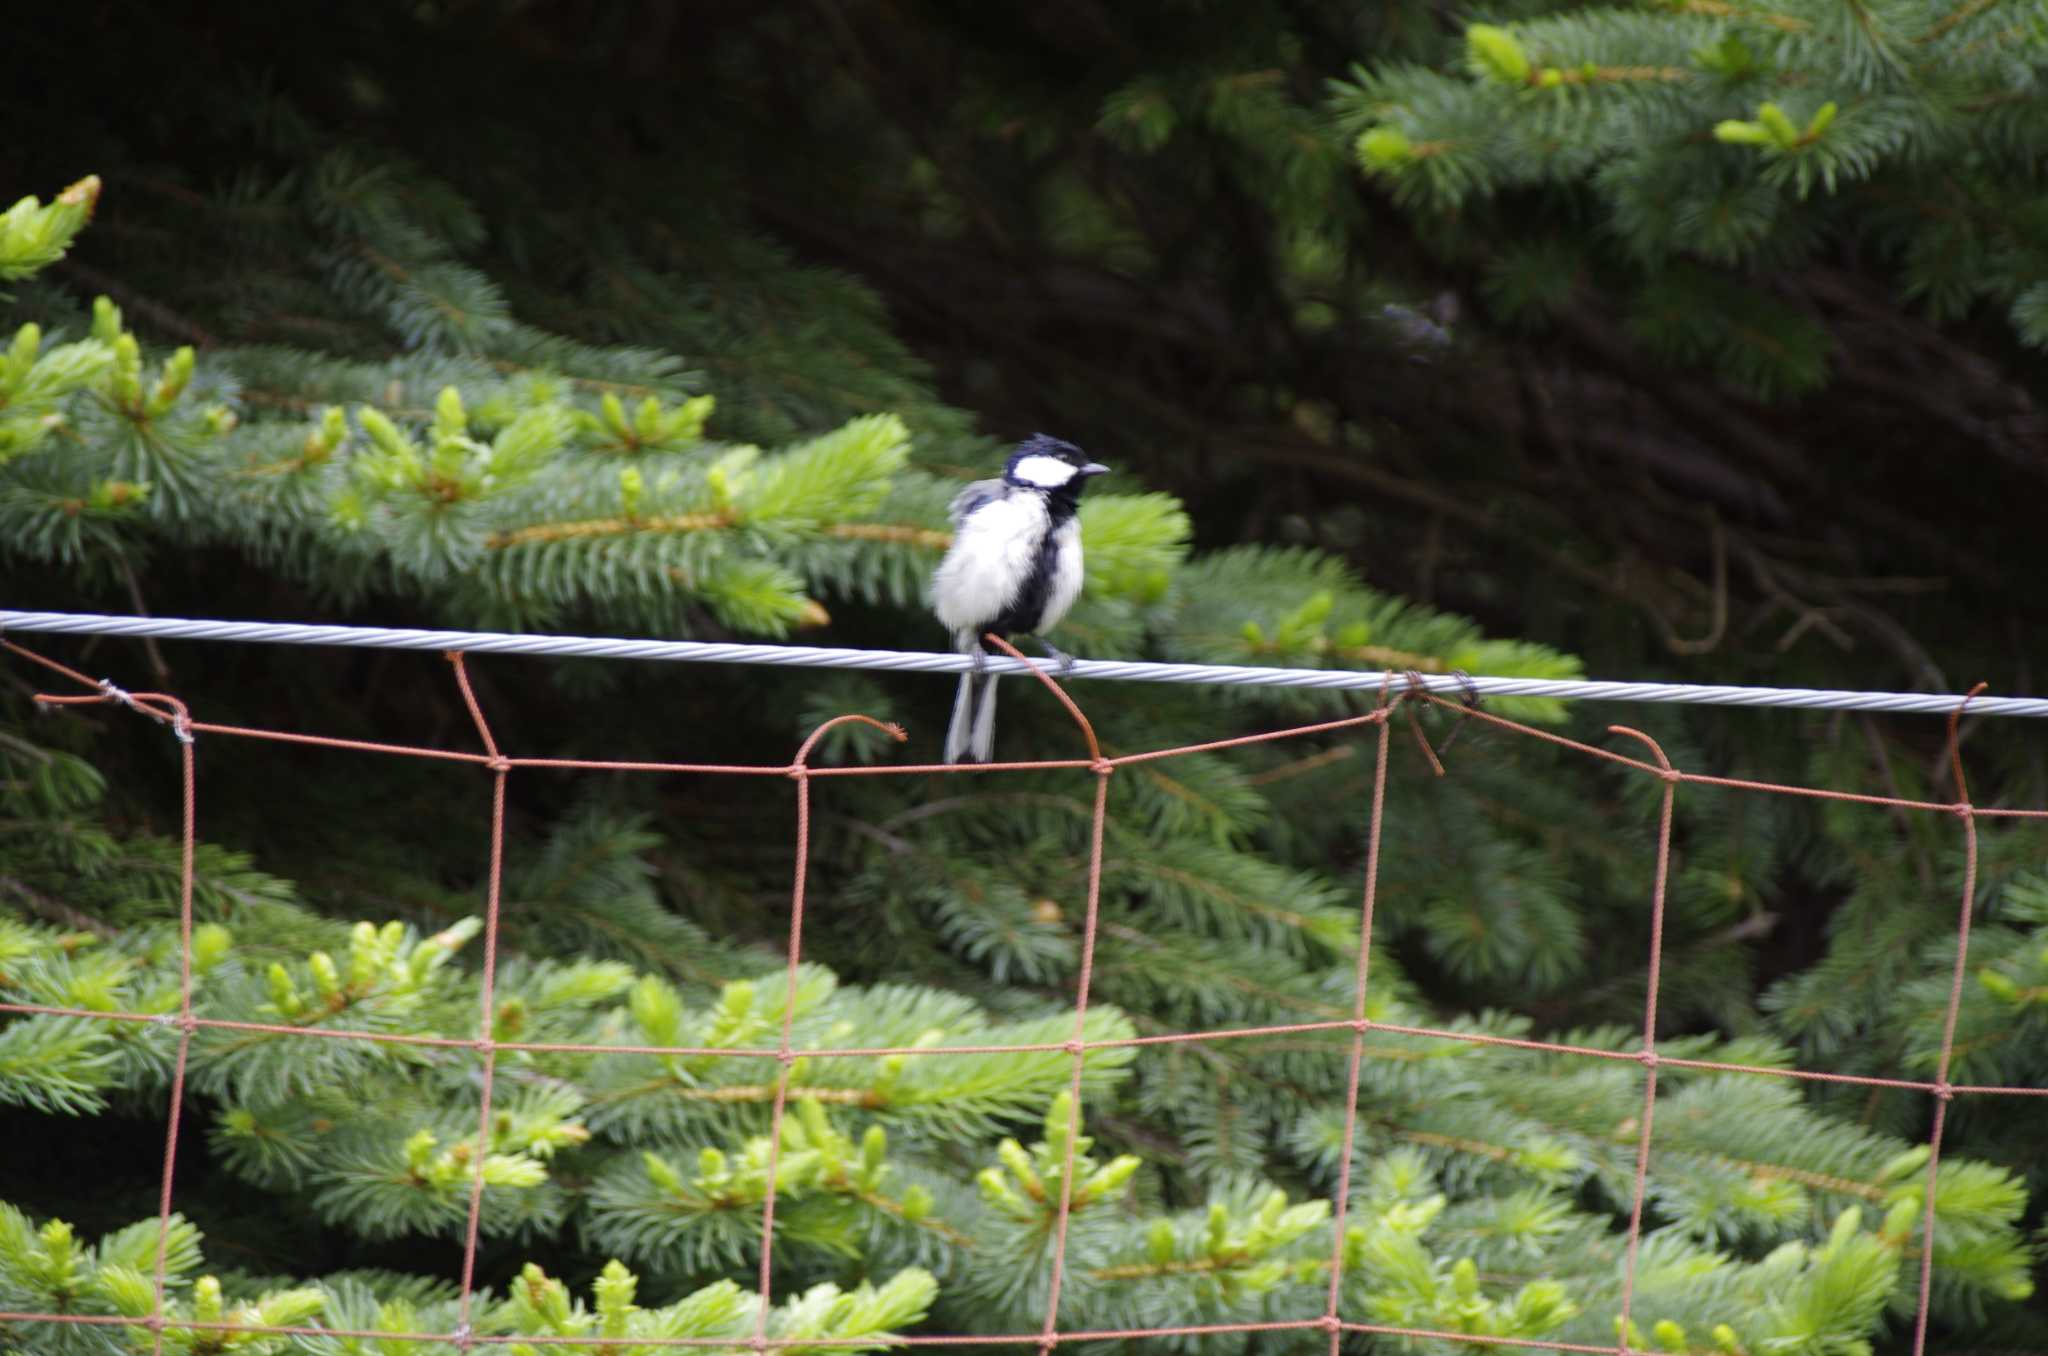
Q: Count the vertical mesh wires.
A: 7